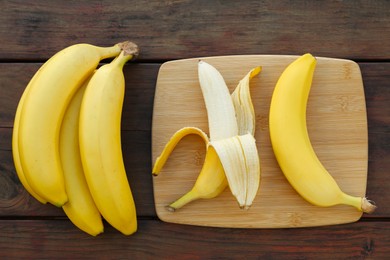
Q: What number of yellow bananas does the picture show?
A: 6